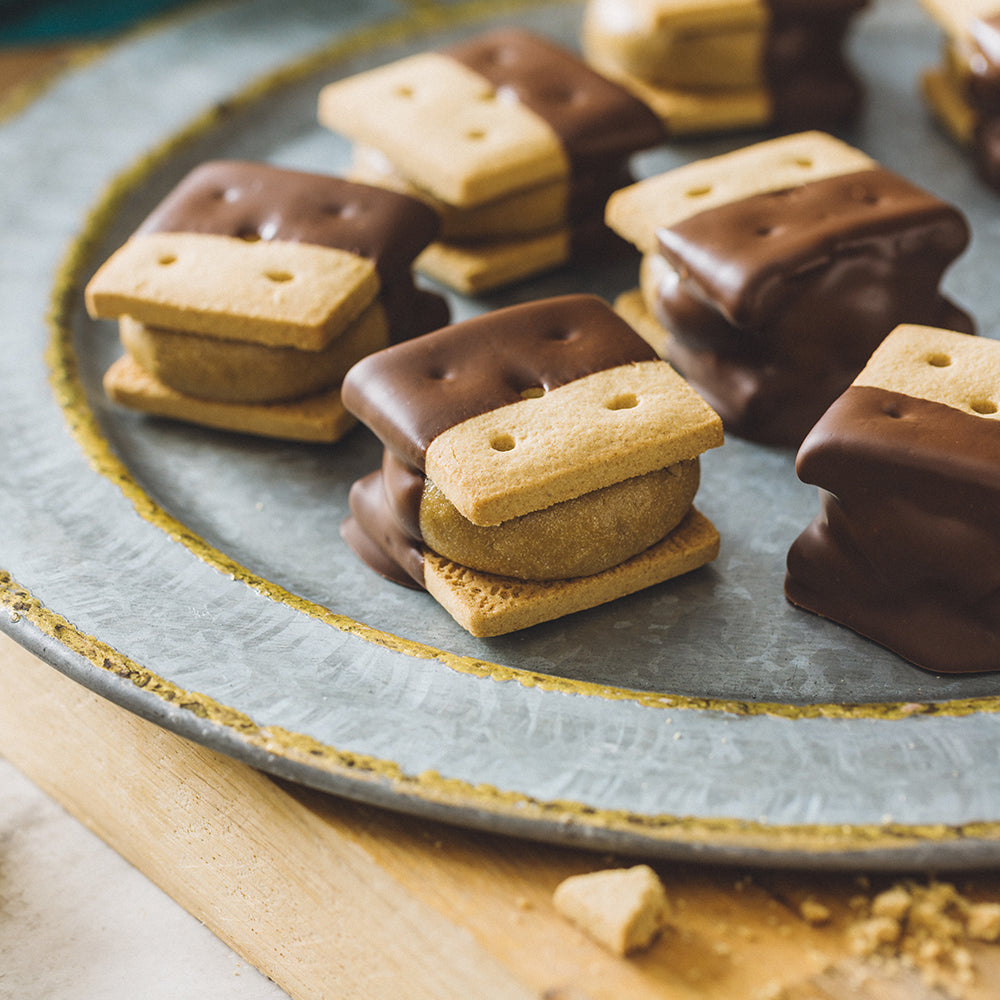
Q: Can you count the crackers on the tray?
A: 14